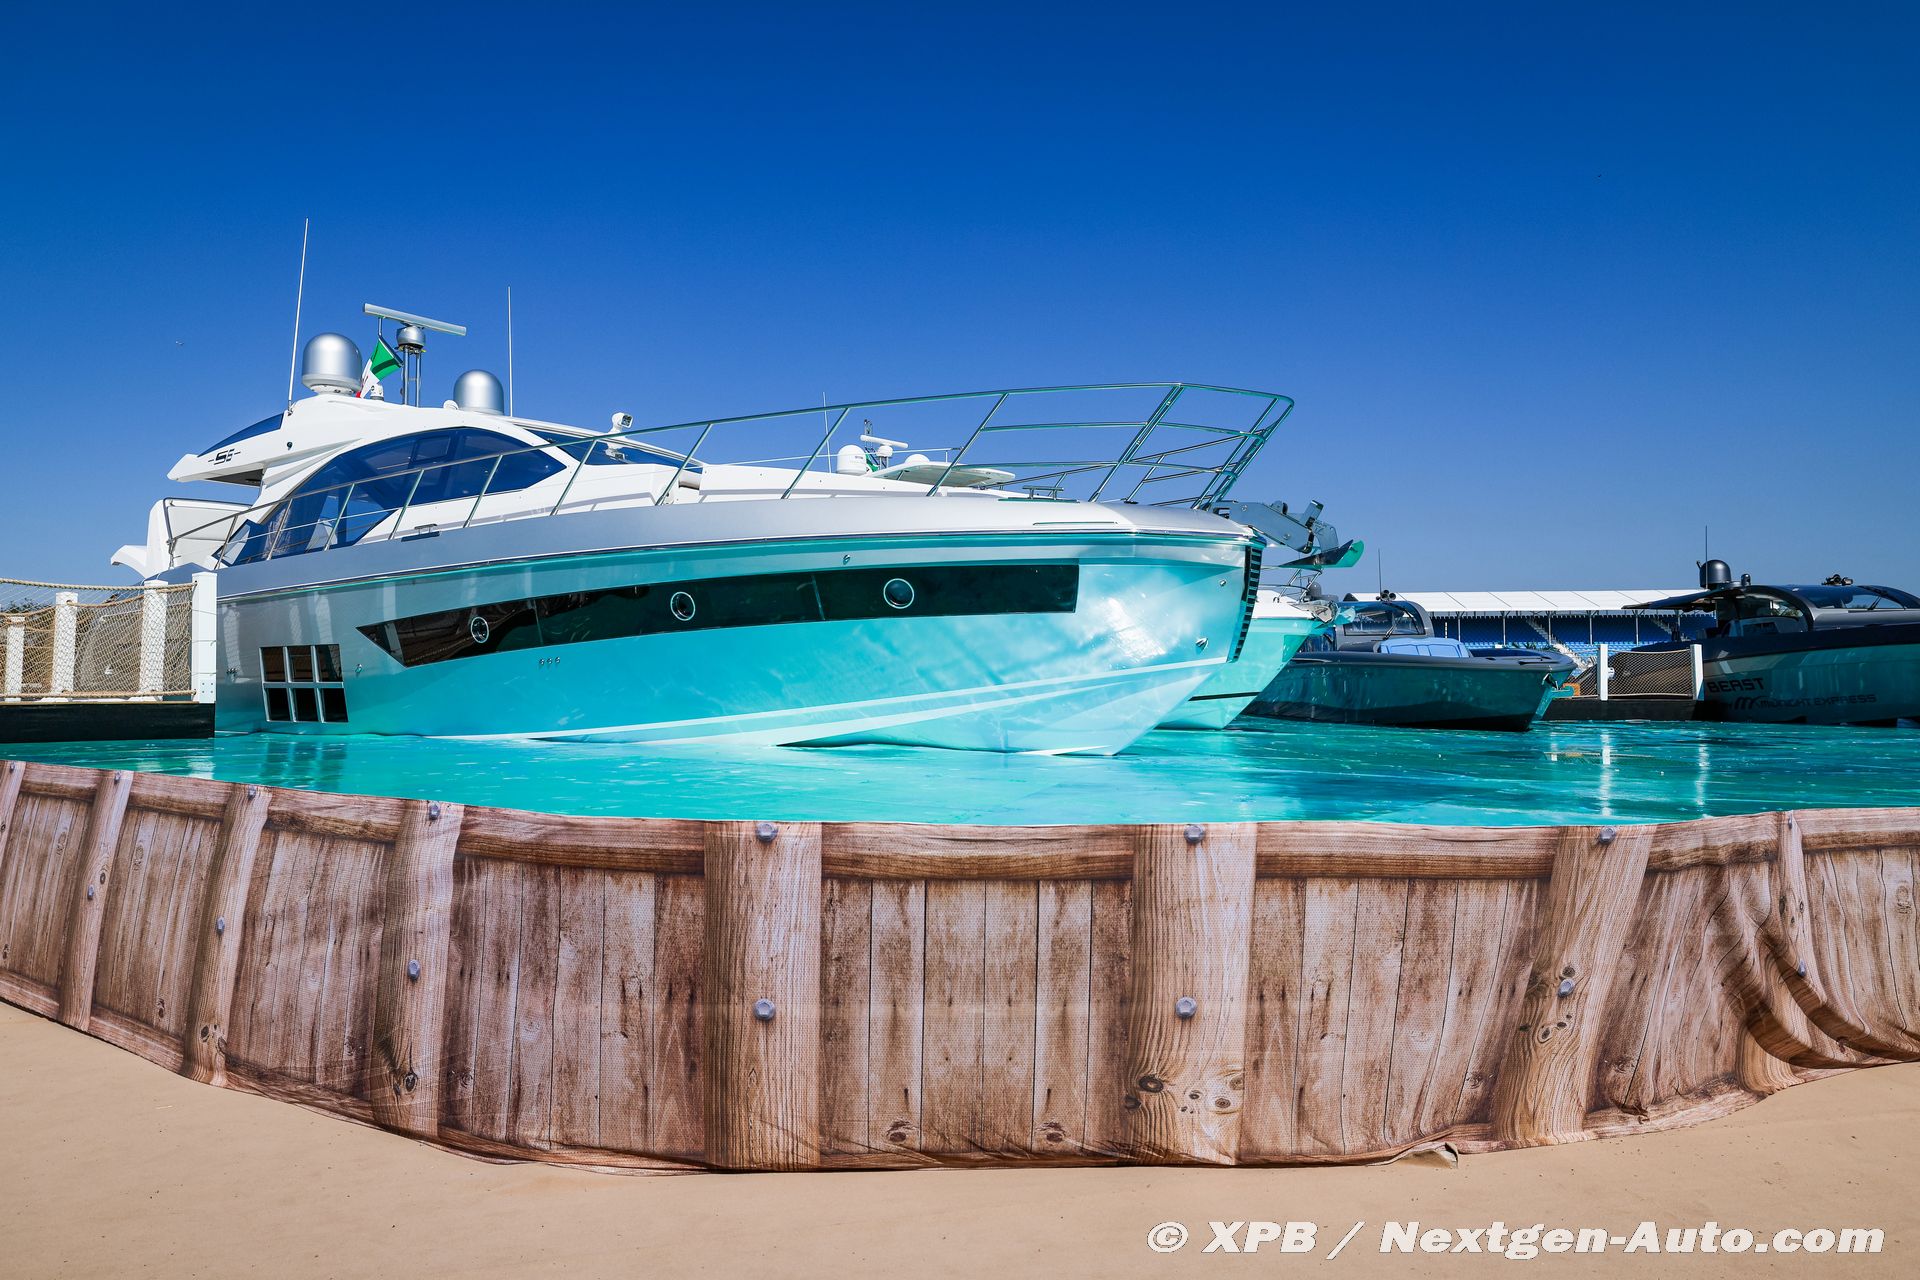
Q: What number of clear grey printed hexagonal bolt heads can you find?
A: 15